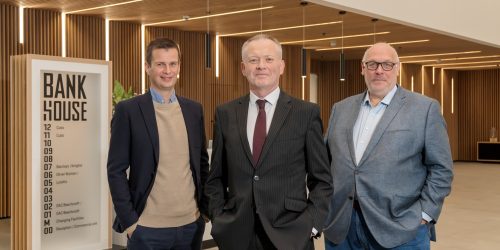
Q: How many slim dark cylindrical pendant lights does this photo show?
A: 3